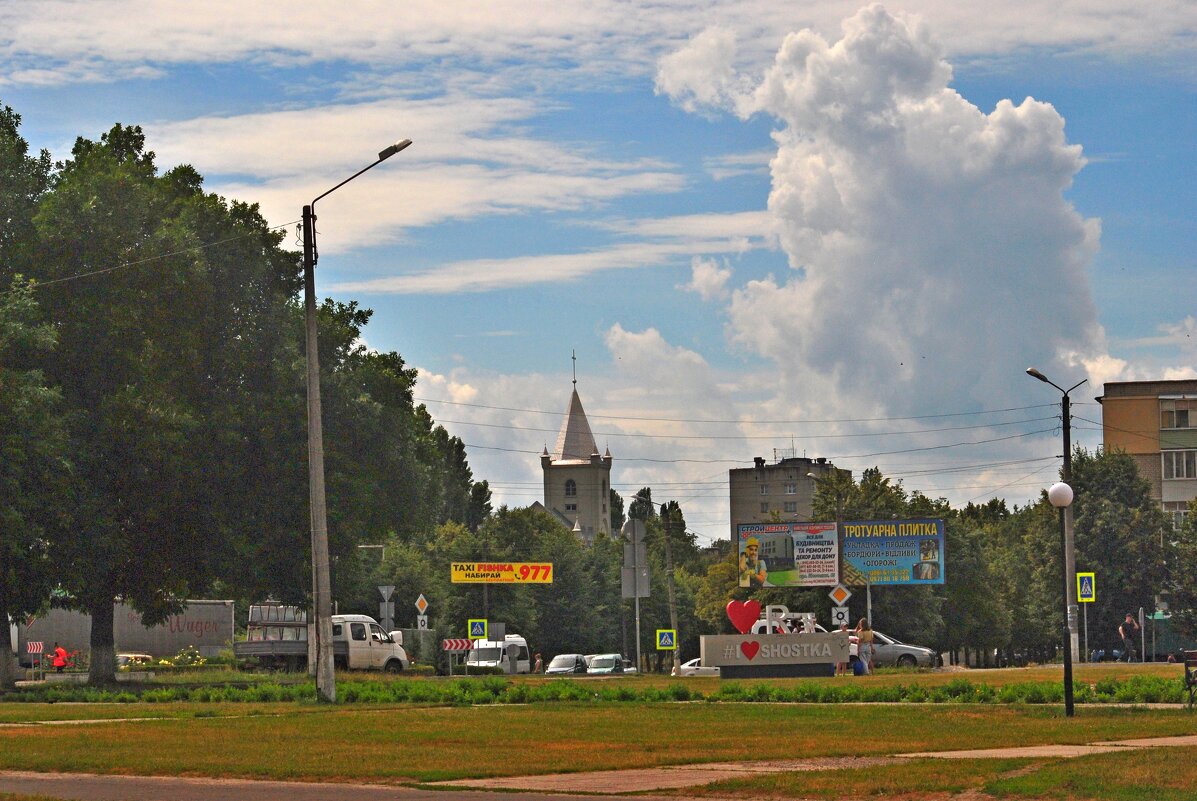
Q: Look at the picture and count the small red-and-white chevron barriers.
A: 2